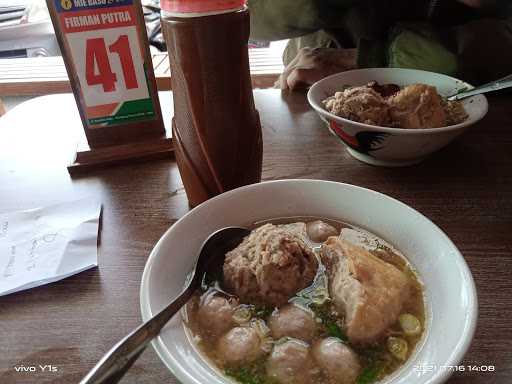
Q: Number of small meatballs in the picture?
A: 6